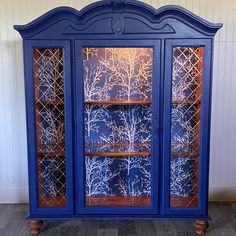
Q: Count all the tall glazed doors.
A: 3